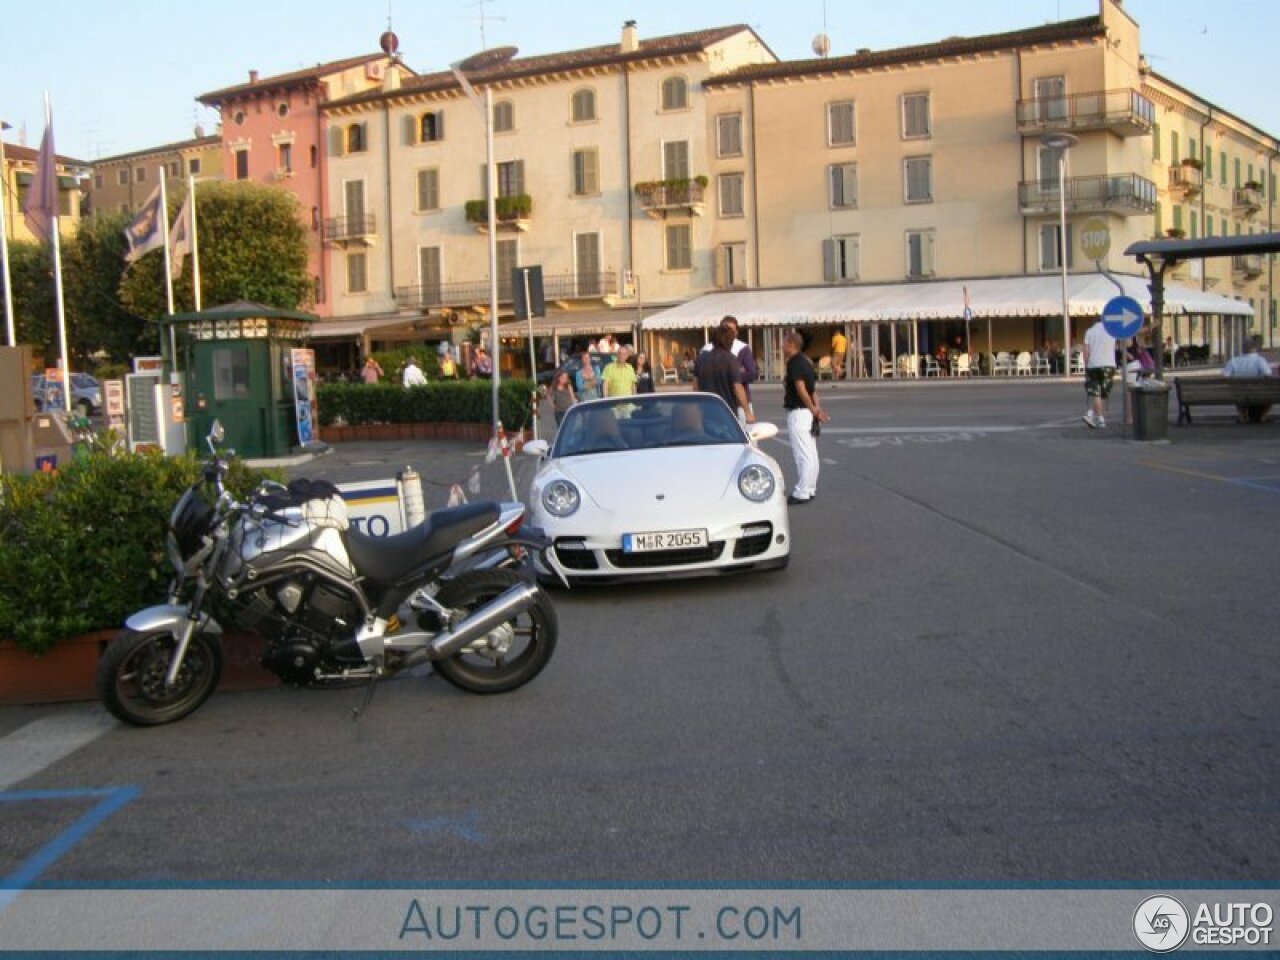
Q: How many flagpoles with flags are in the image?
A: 3